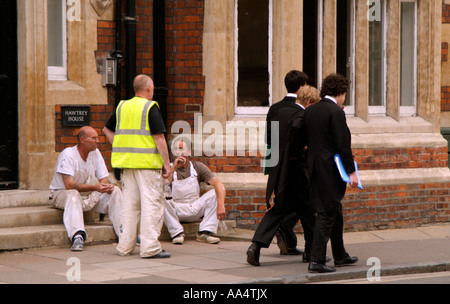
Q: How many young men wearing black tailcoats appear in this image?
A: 3